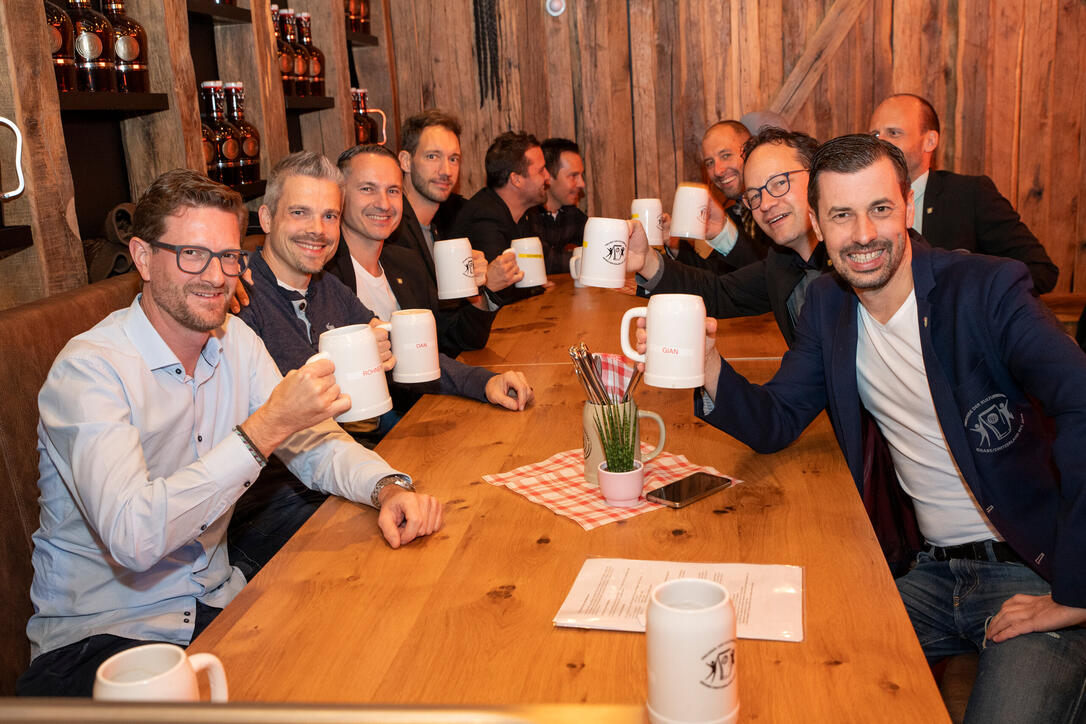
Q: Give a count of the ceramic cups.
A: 12